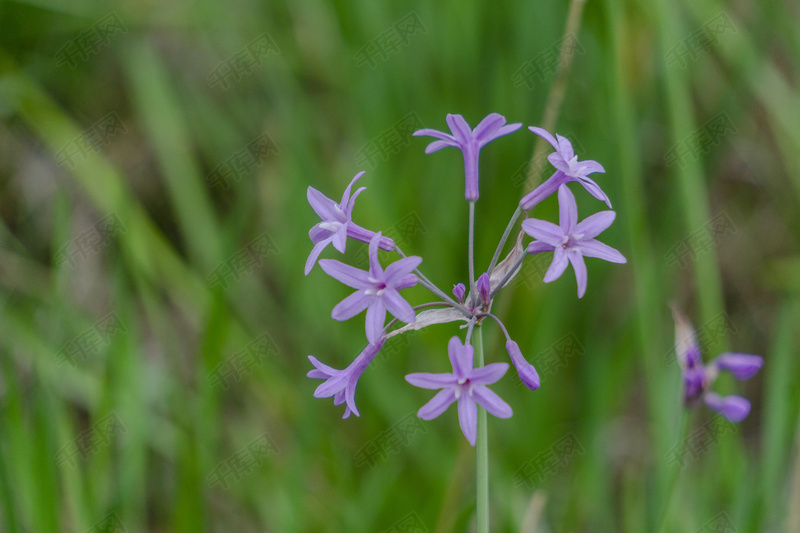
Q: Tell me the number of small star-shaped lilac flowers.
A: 7